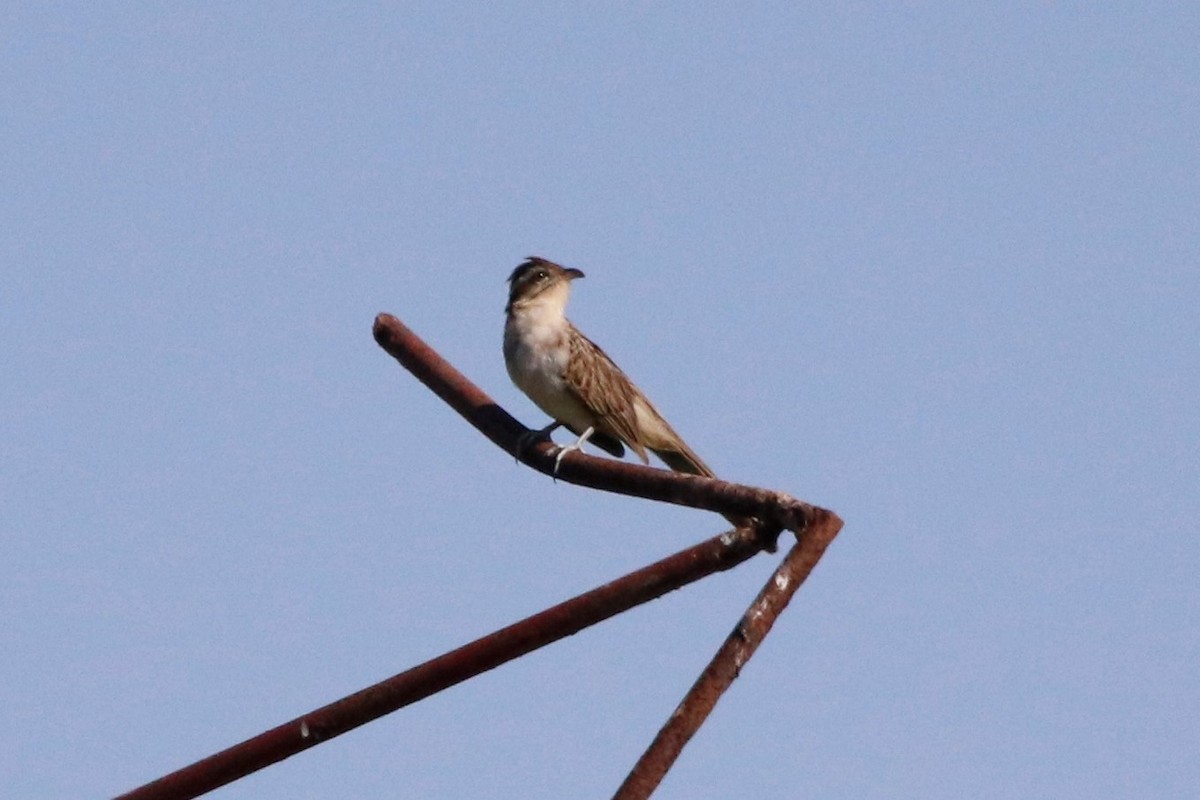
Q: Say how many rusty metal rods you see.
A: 3